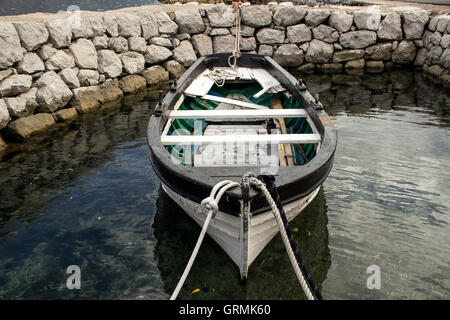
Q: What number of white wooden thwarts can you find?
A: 2